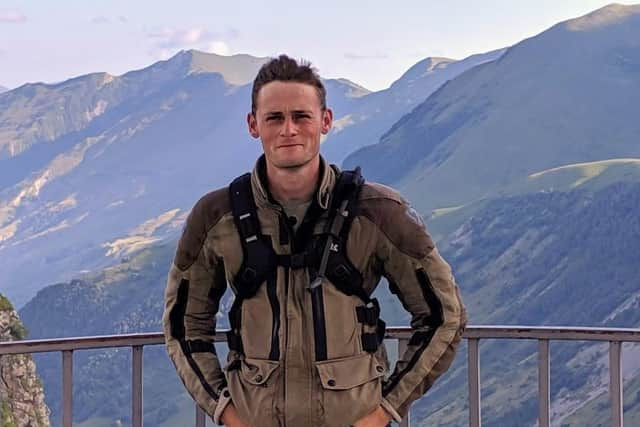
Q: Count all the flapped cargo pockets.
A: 2